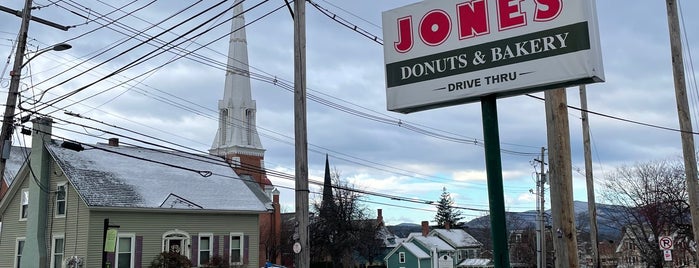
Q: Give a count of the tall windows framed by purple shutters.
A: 3